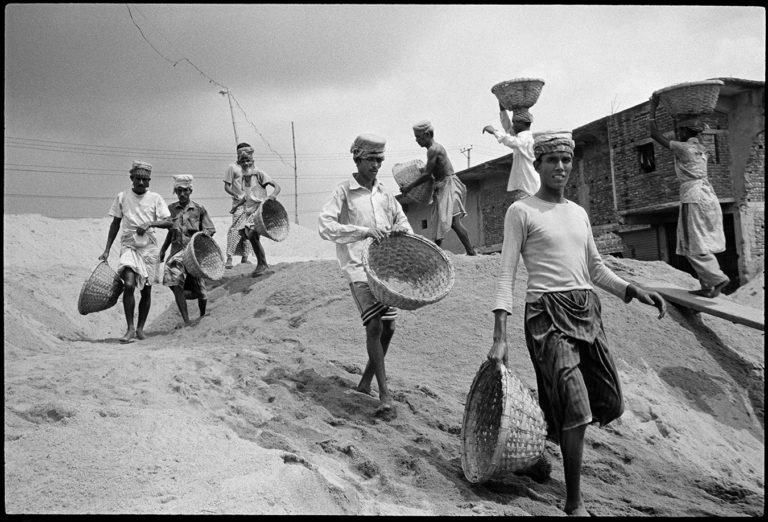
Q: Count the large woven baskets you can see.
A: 8